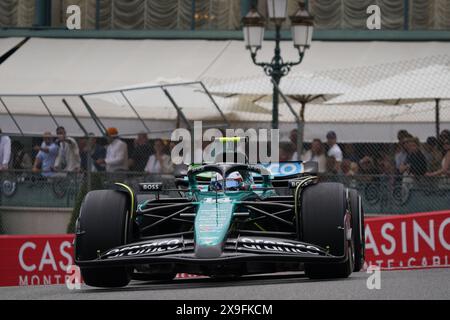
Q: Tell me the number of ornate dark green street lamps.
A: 1